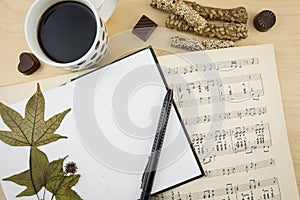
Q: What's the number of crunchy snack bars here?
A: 4